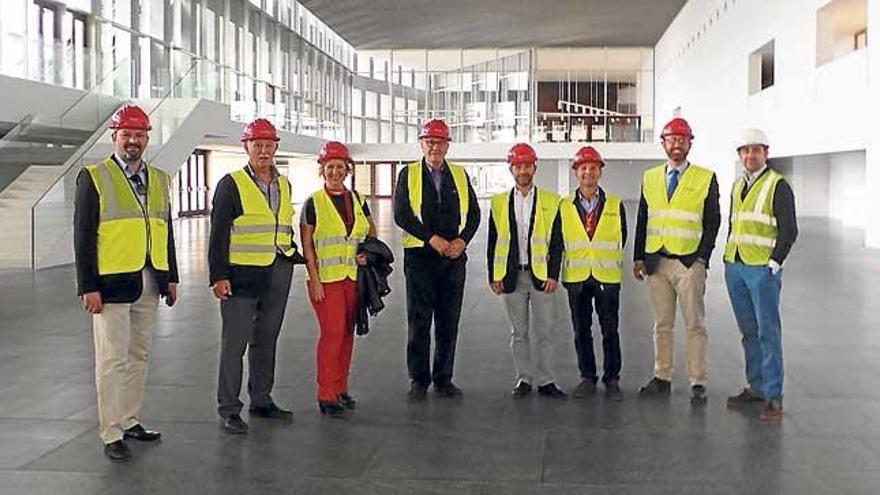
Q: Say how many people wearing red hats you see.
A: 7